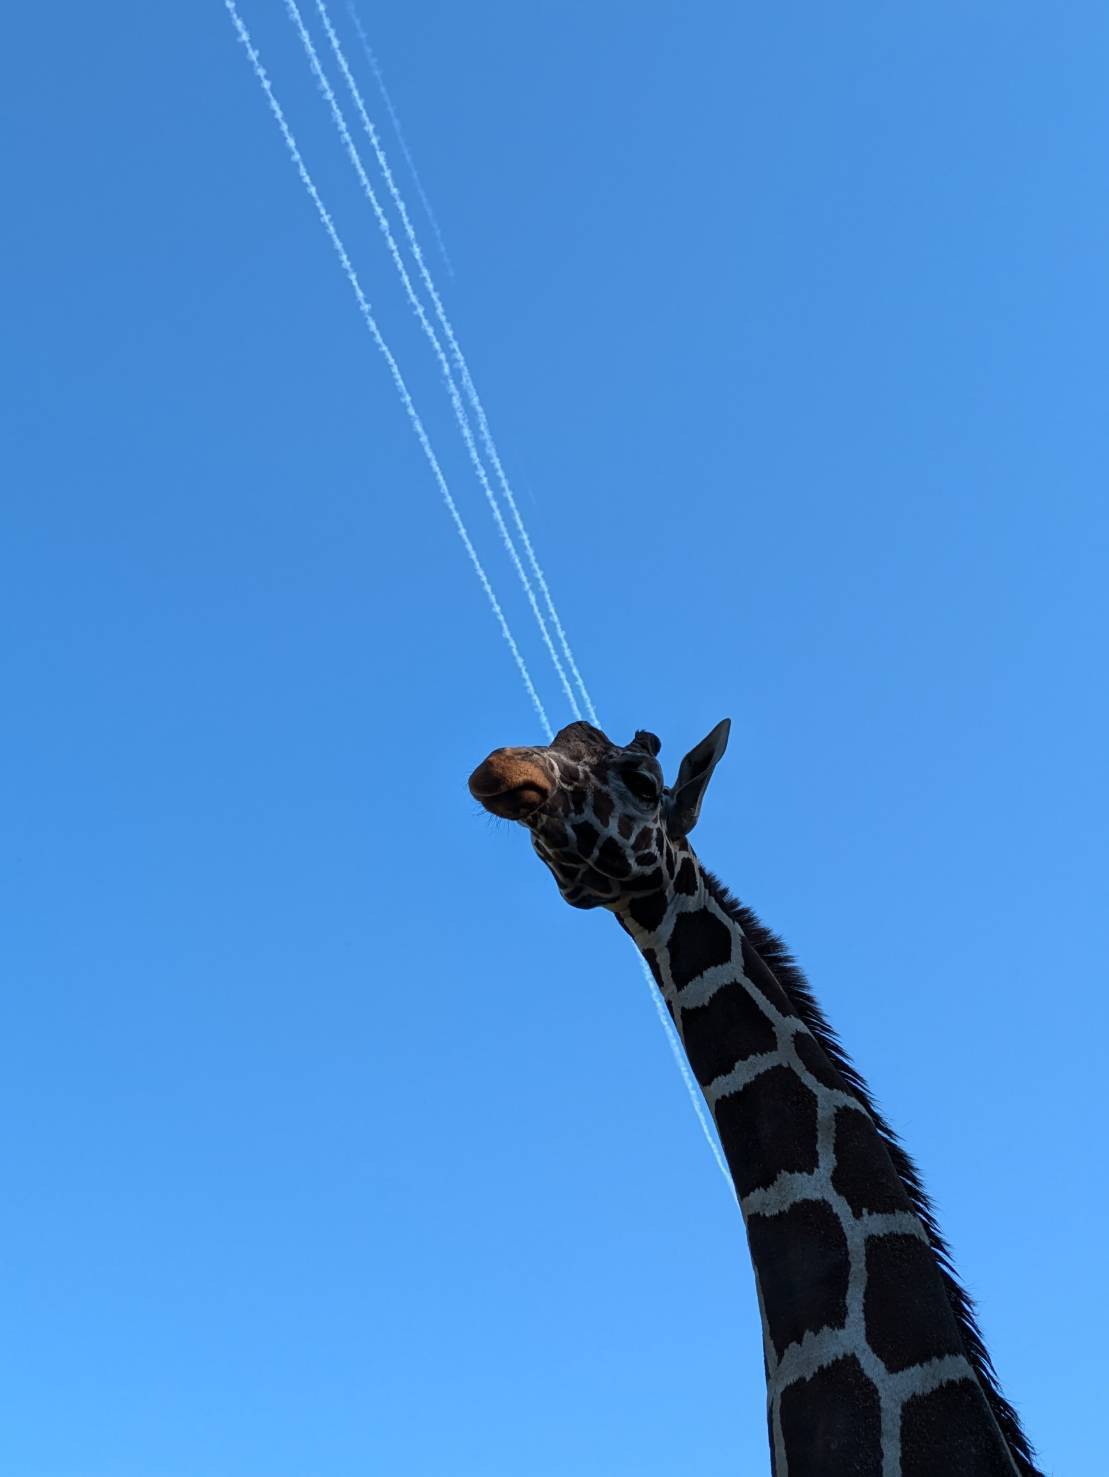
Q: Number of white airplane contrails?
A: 4